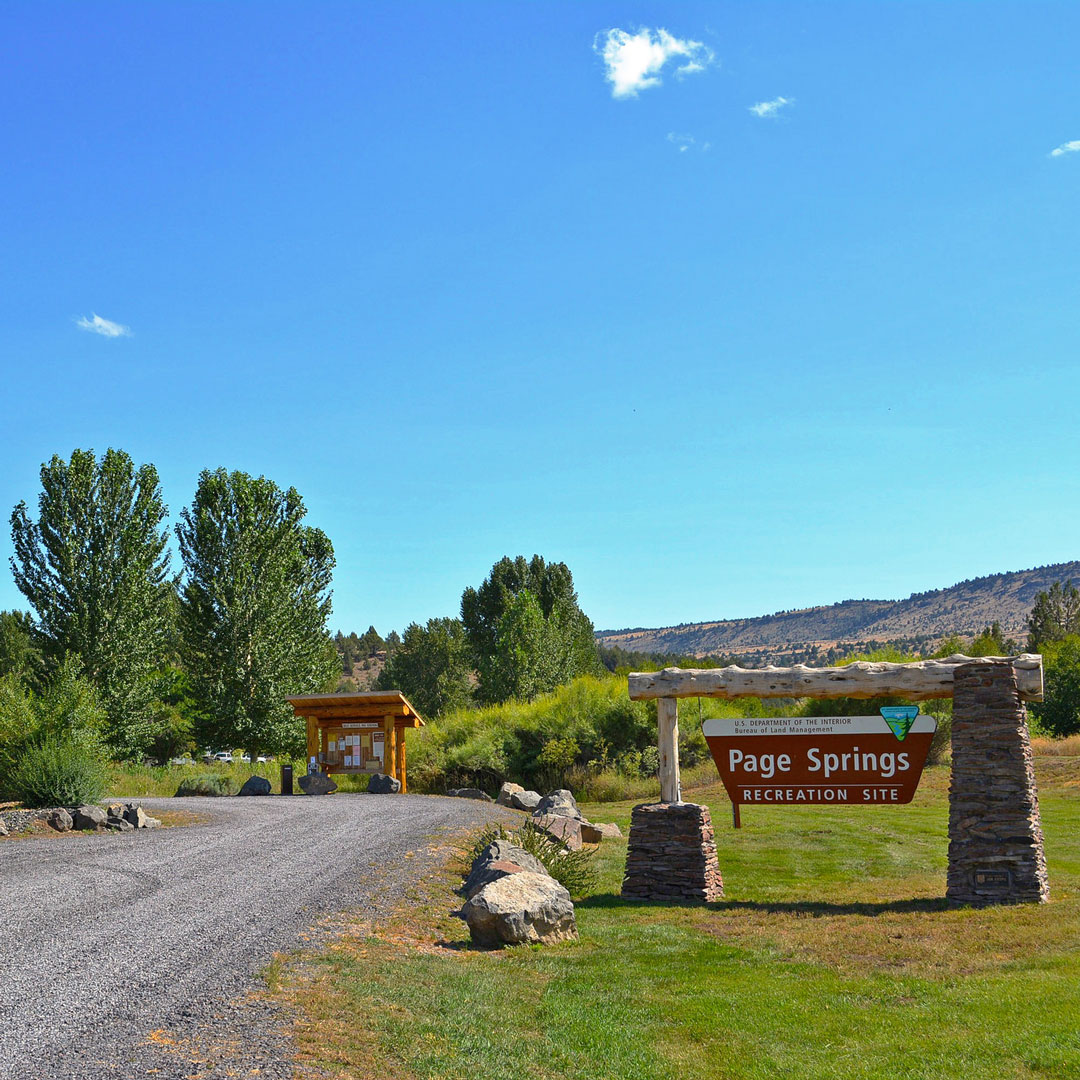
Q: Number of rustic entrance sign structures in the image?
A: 1